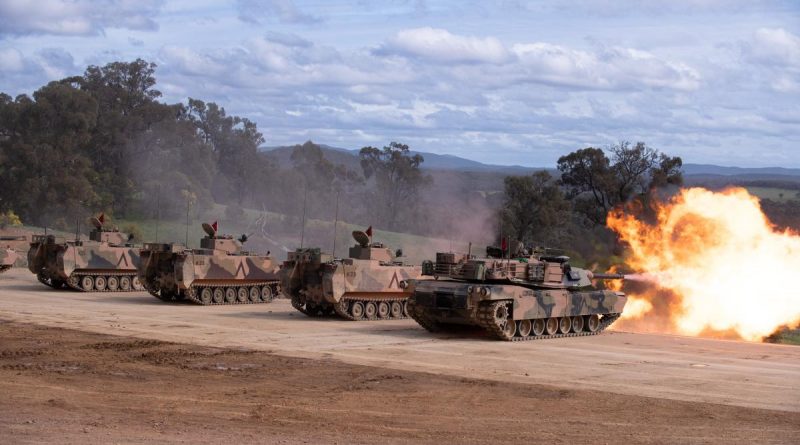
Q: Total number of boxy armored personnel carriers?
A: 3